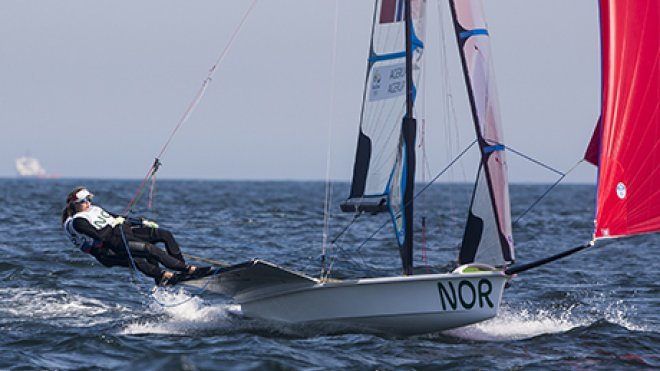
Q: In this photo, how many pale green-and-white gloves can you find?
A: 2